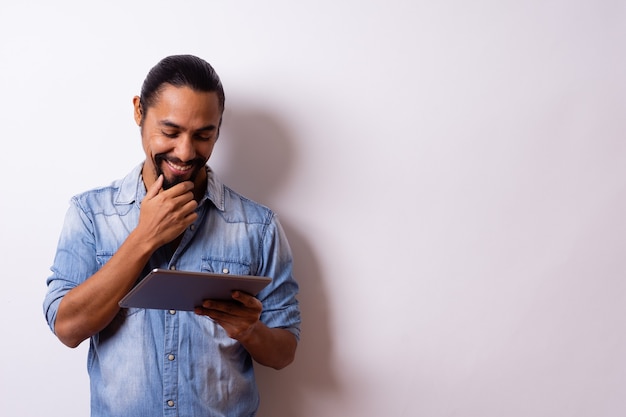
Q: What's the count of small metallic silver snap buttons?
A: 6